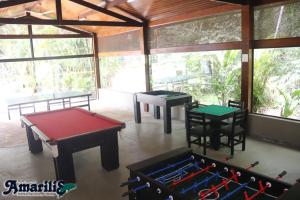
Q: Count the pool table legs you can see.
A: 3